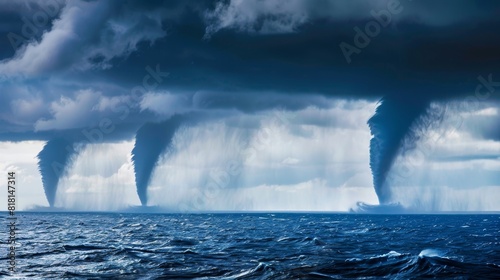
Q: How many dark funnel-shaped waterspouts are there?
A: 3